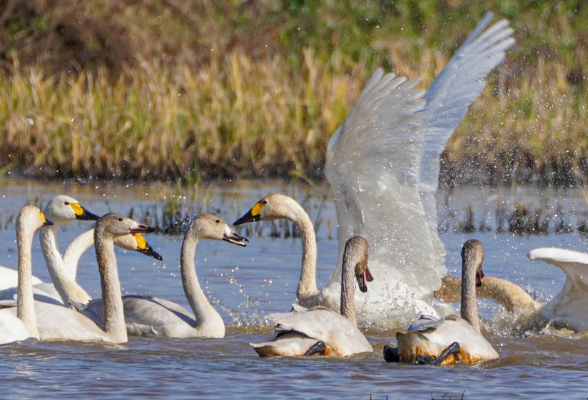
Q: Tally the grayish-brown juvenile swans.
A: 4